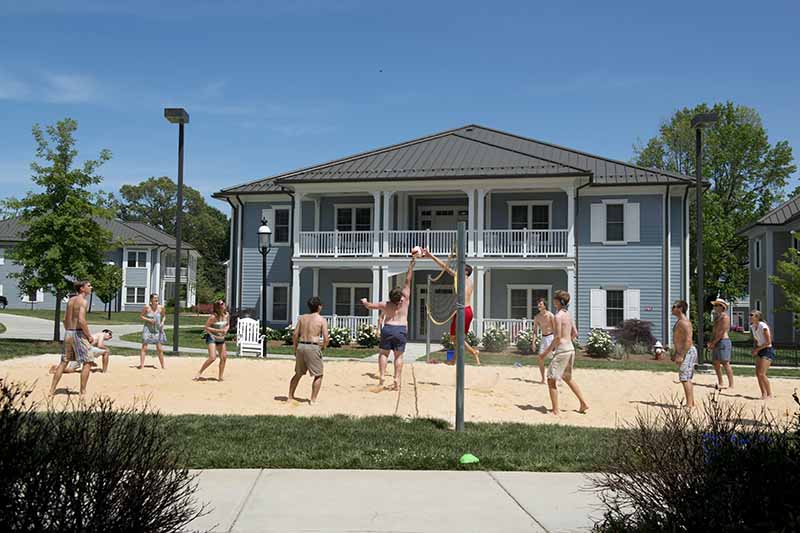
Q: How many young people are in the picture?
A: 12